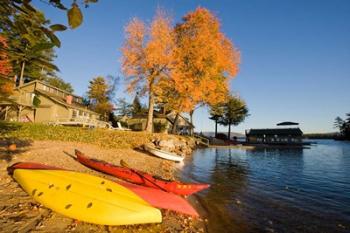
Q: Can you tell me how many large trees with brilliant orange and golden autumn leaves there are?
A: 2